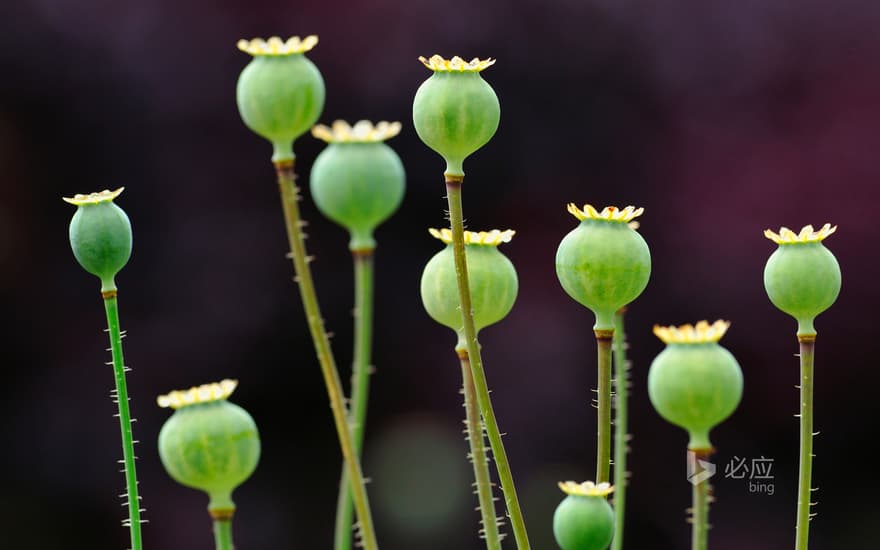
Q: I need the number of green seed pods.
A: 10